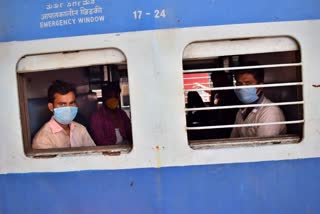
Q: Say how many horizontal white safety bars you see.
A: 4